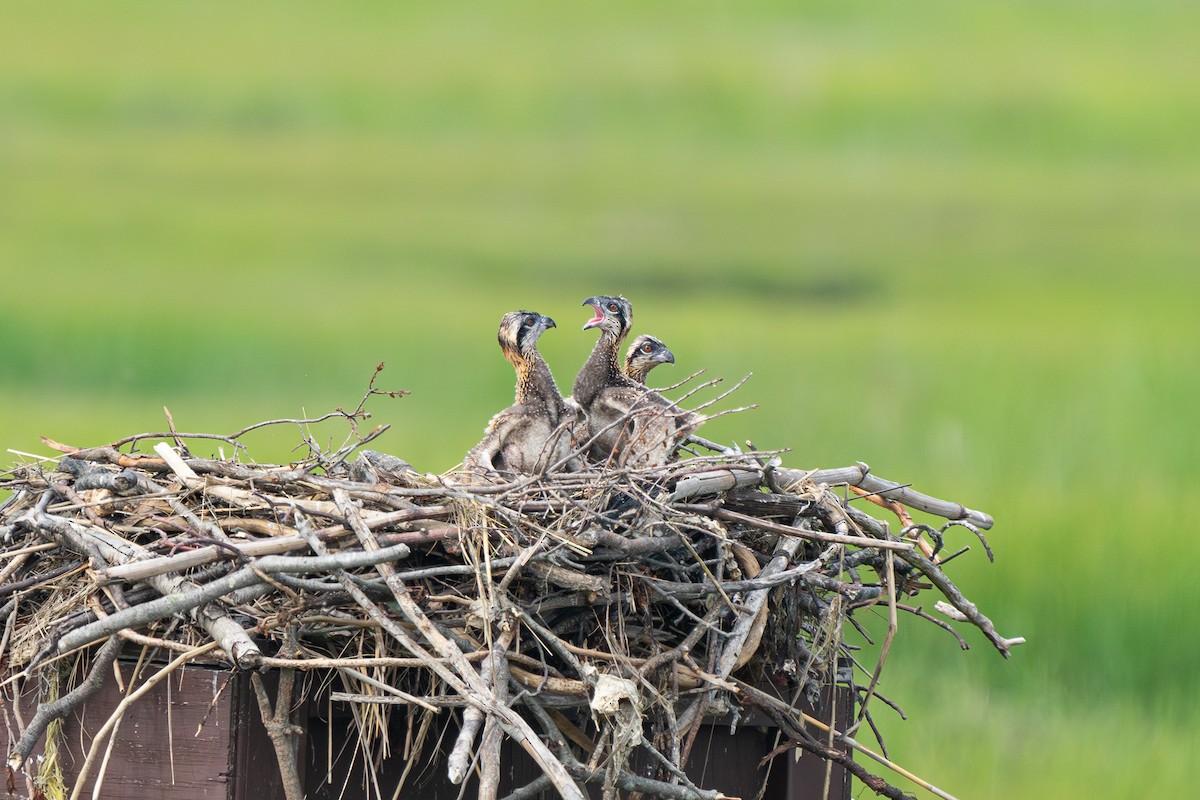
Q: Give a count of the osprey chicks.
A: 3